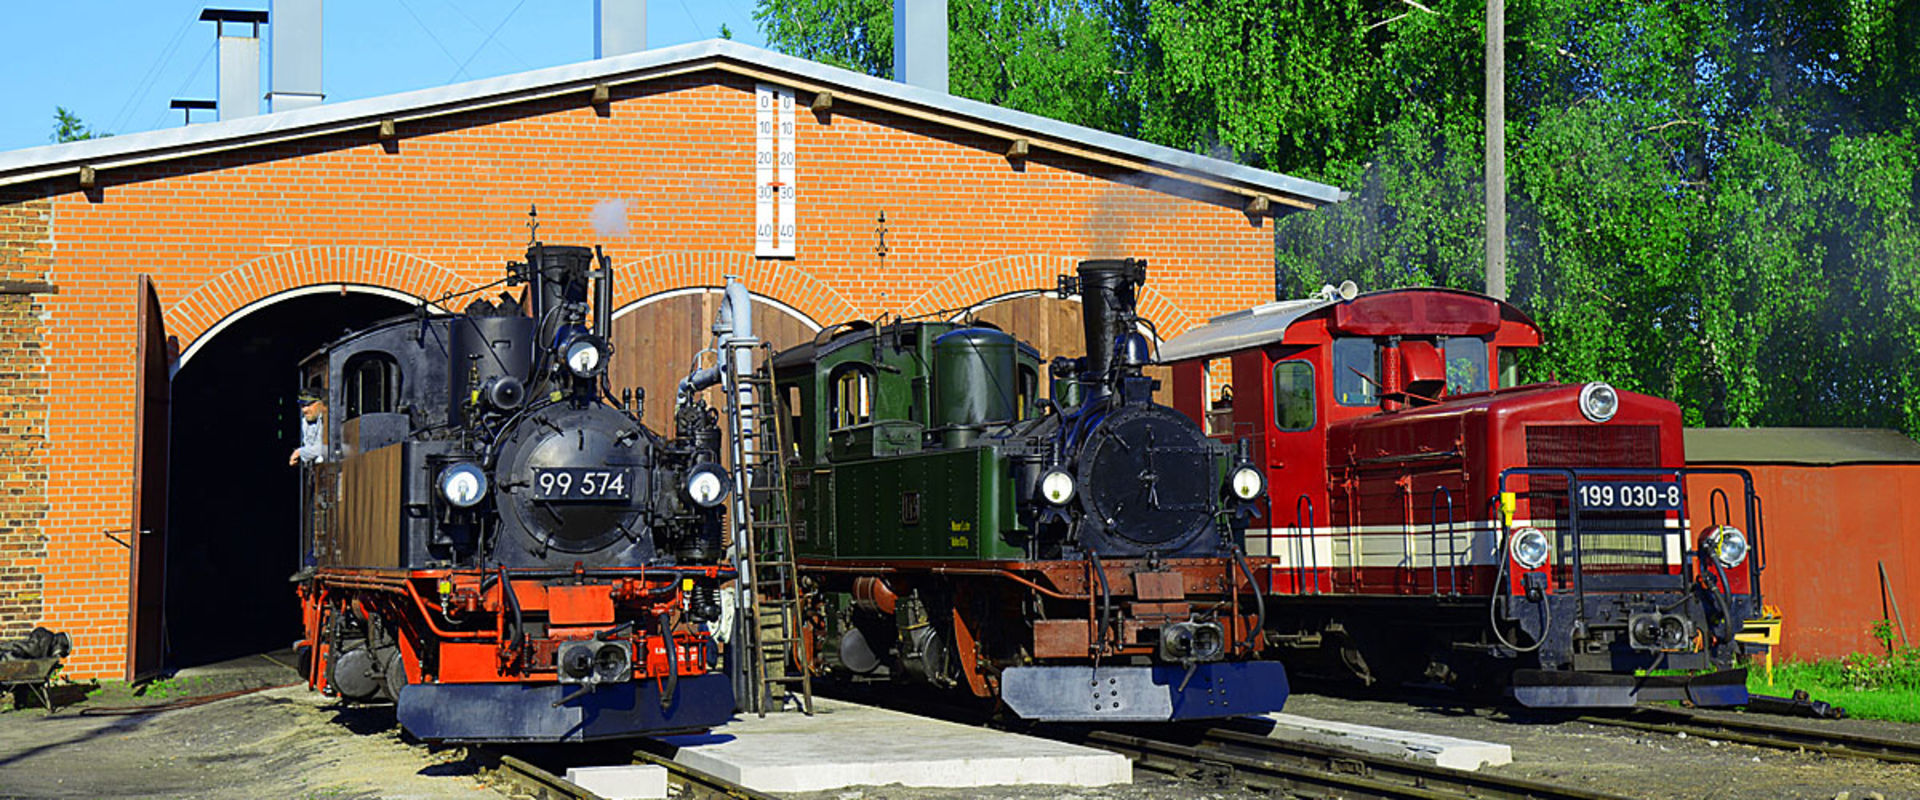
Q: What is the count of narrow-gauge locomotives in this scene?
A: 3